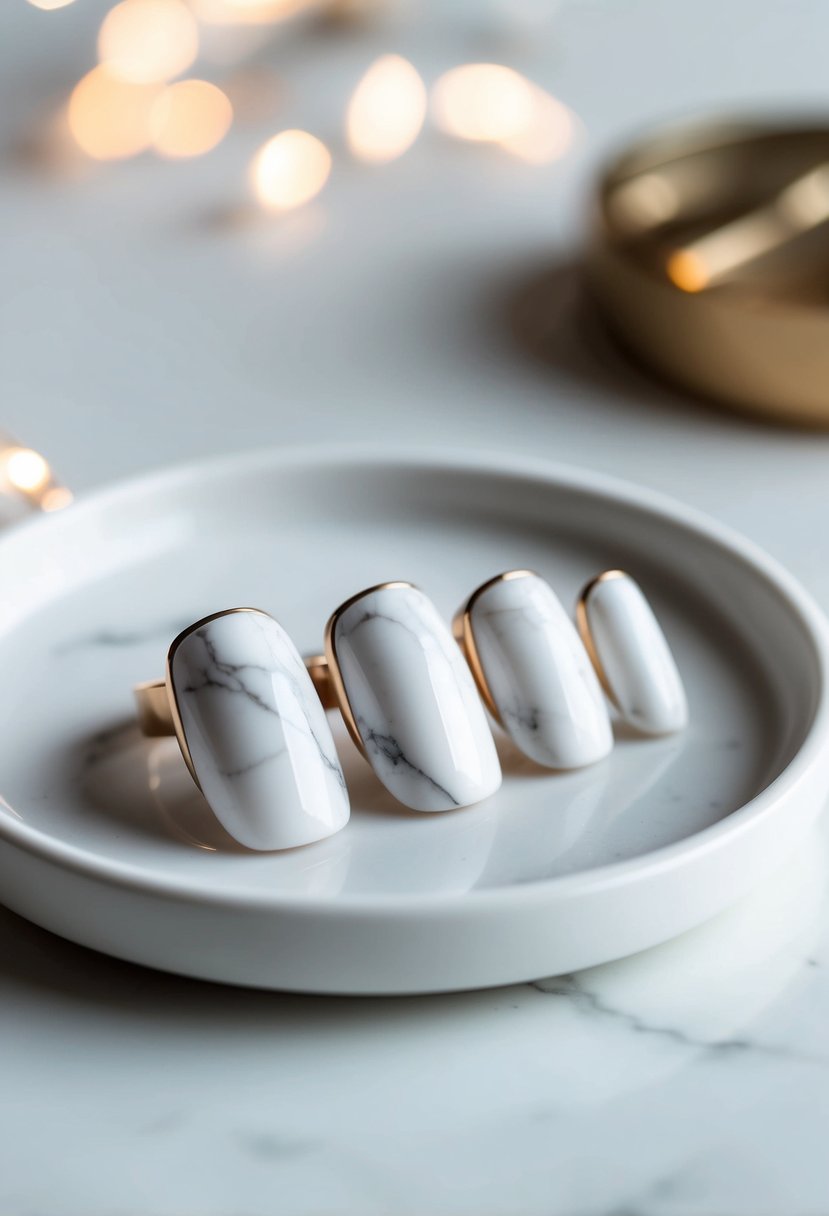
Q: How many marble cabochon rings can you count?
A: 4